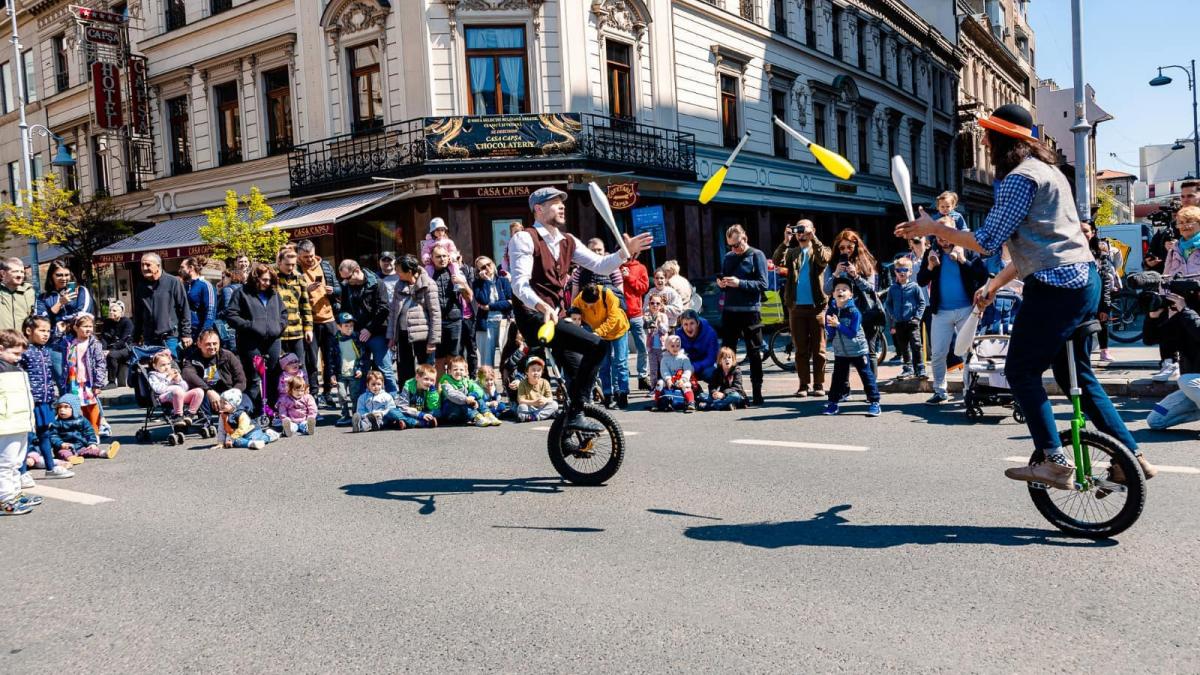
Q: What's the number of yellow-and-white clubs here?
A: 3